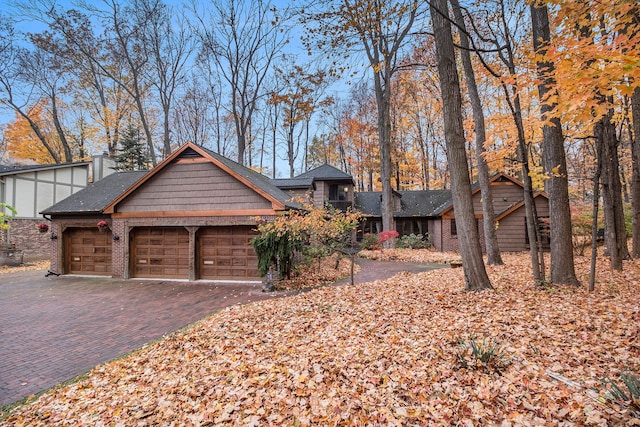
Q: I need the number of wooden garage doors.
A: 3